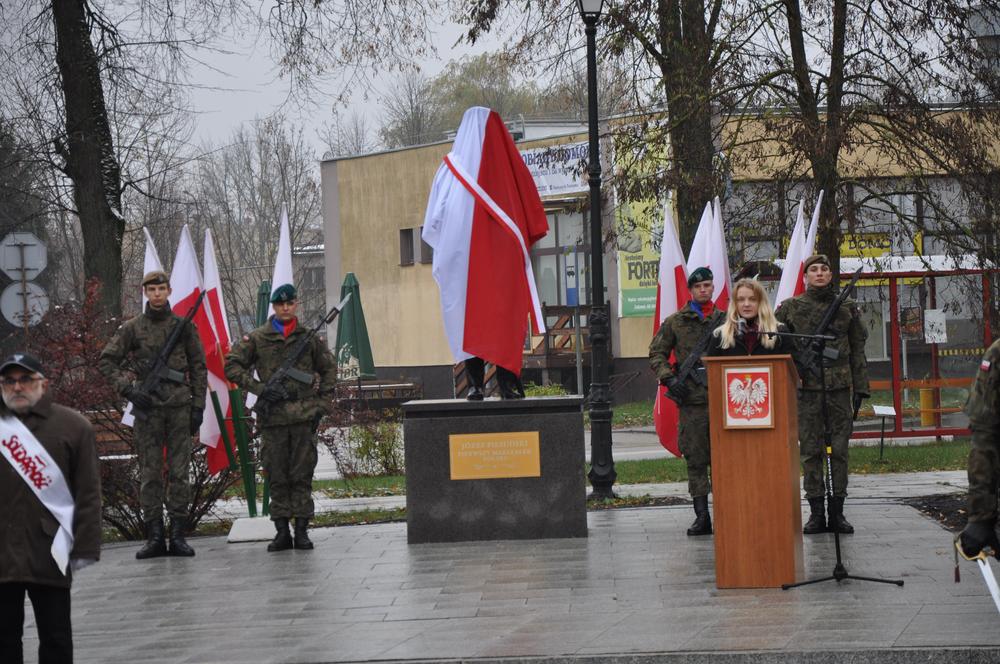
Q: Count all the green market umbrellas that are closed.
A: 2